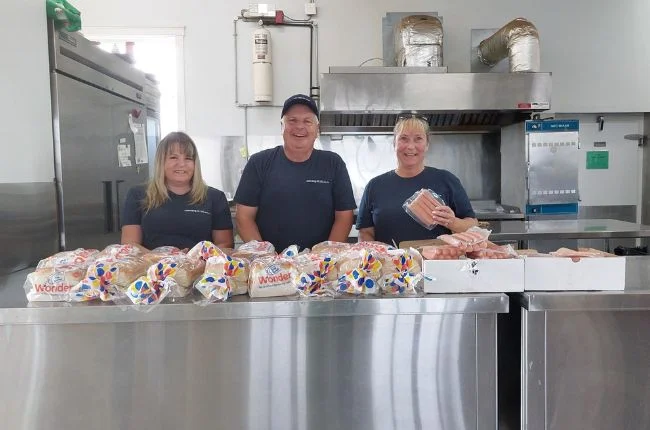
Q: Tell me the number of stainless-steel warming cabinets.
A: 1